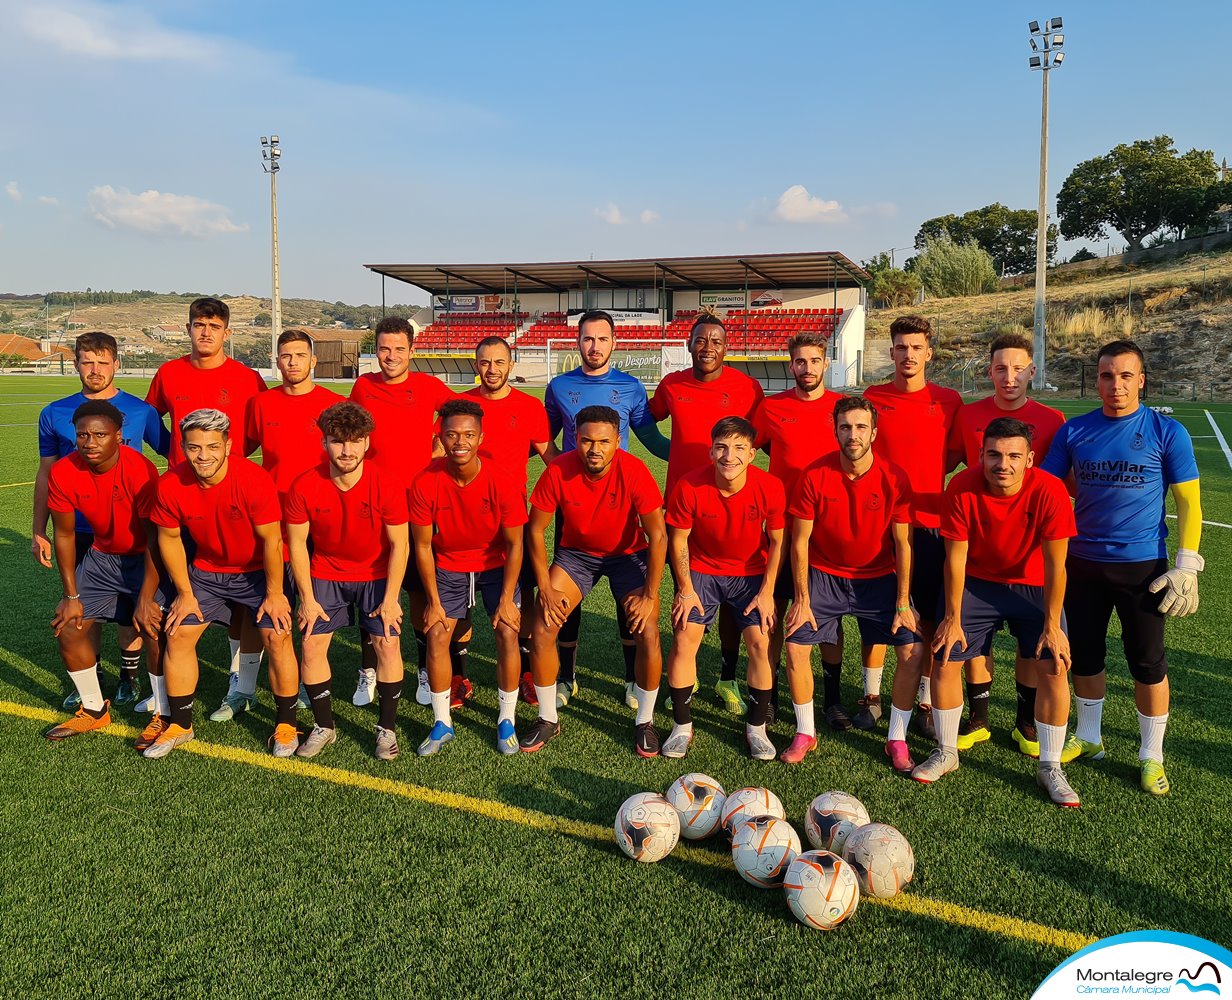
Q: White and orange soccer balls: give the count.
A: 7